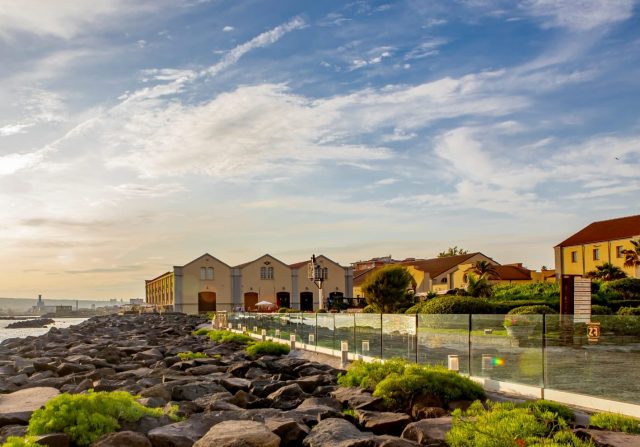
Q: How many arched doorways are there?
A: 5